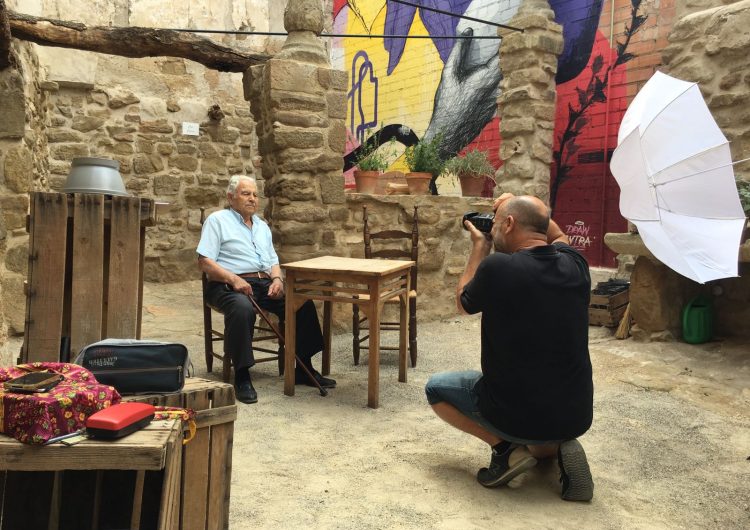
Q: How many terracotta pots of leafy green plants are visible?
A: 3